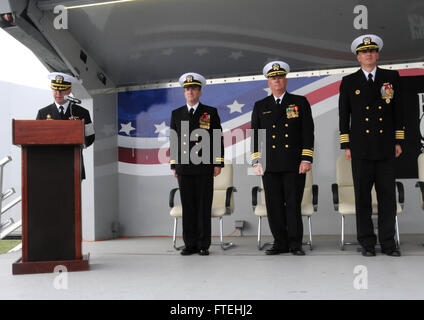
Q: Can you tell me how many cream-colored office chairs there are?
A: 4